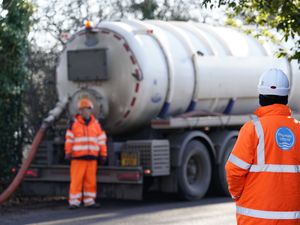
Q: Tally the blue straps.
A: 3